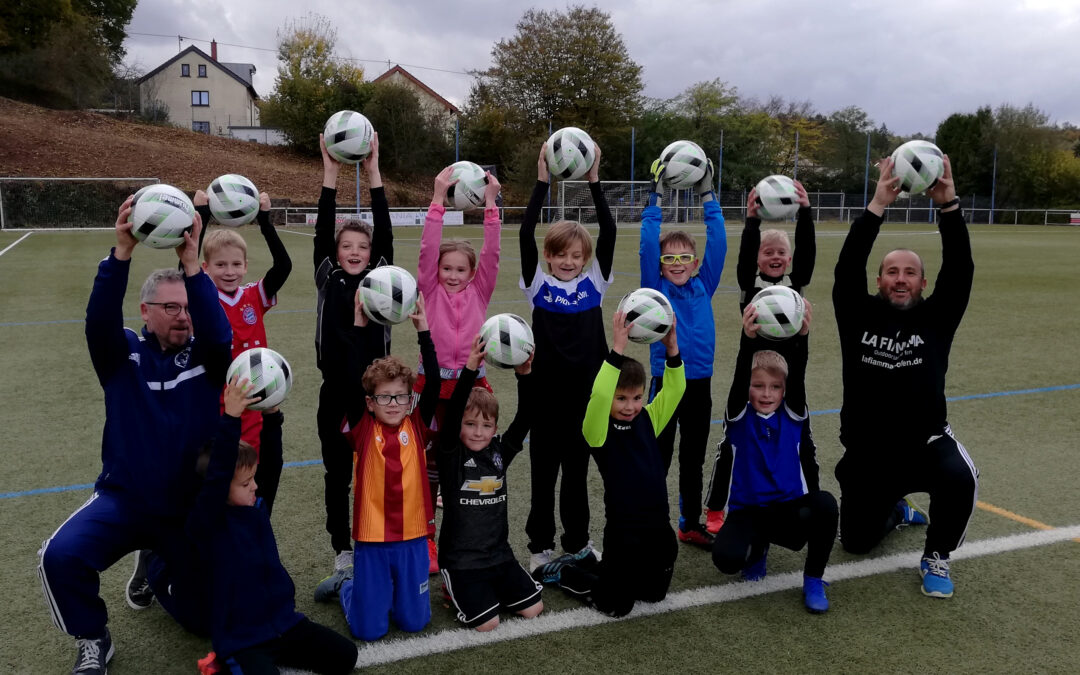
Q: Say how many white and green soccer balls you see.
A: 13